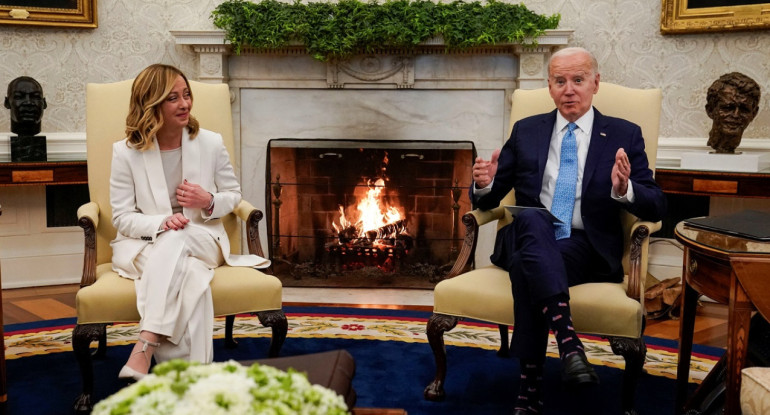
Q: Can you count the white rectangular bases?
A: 1